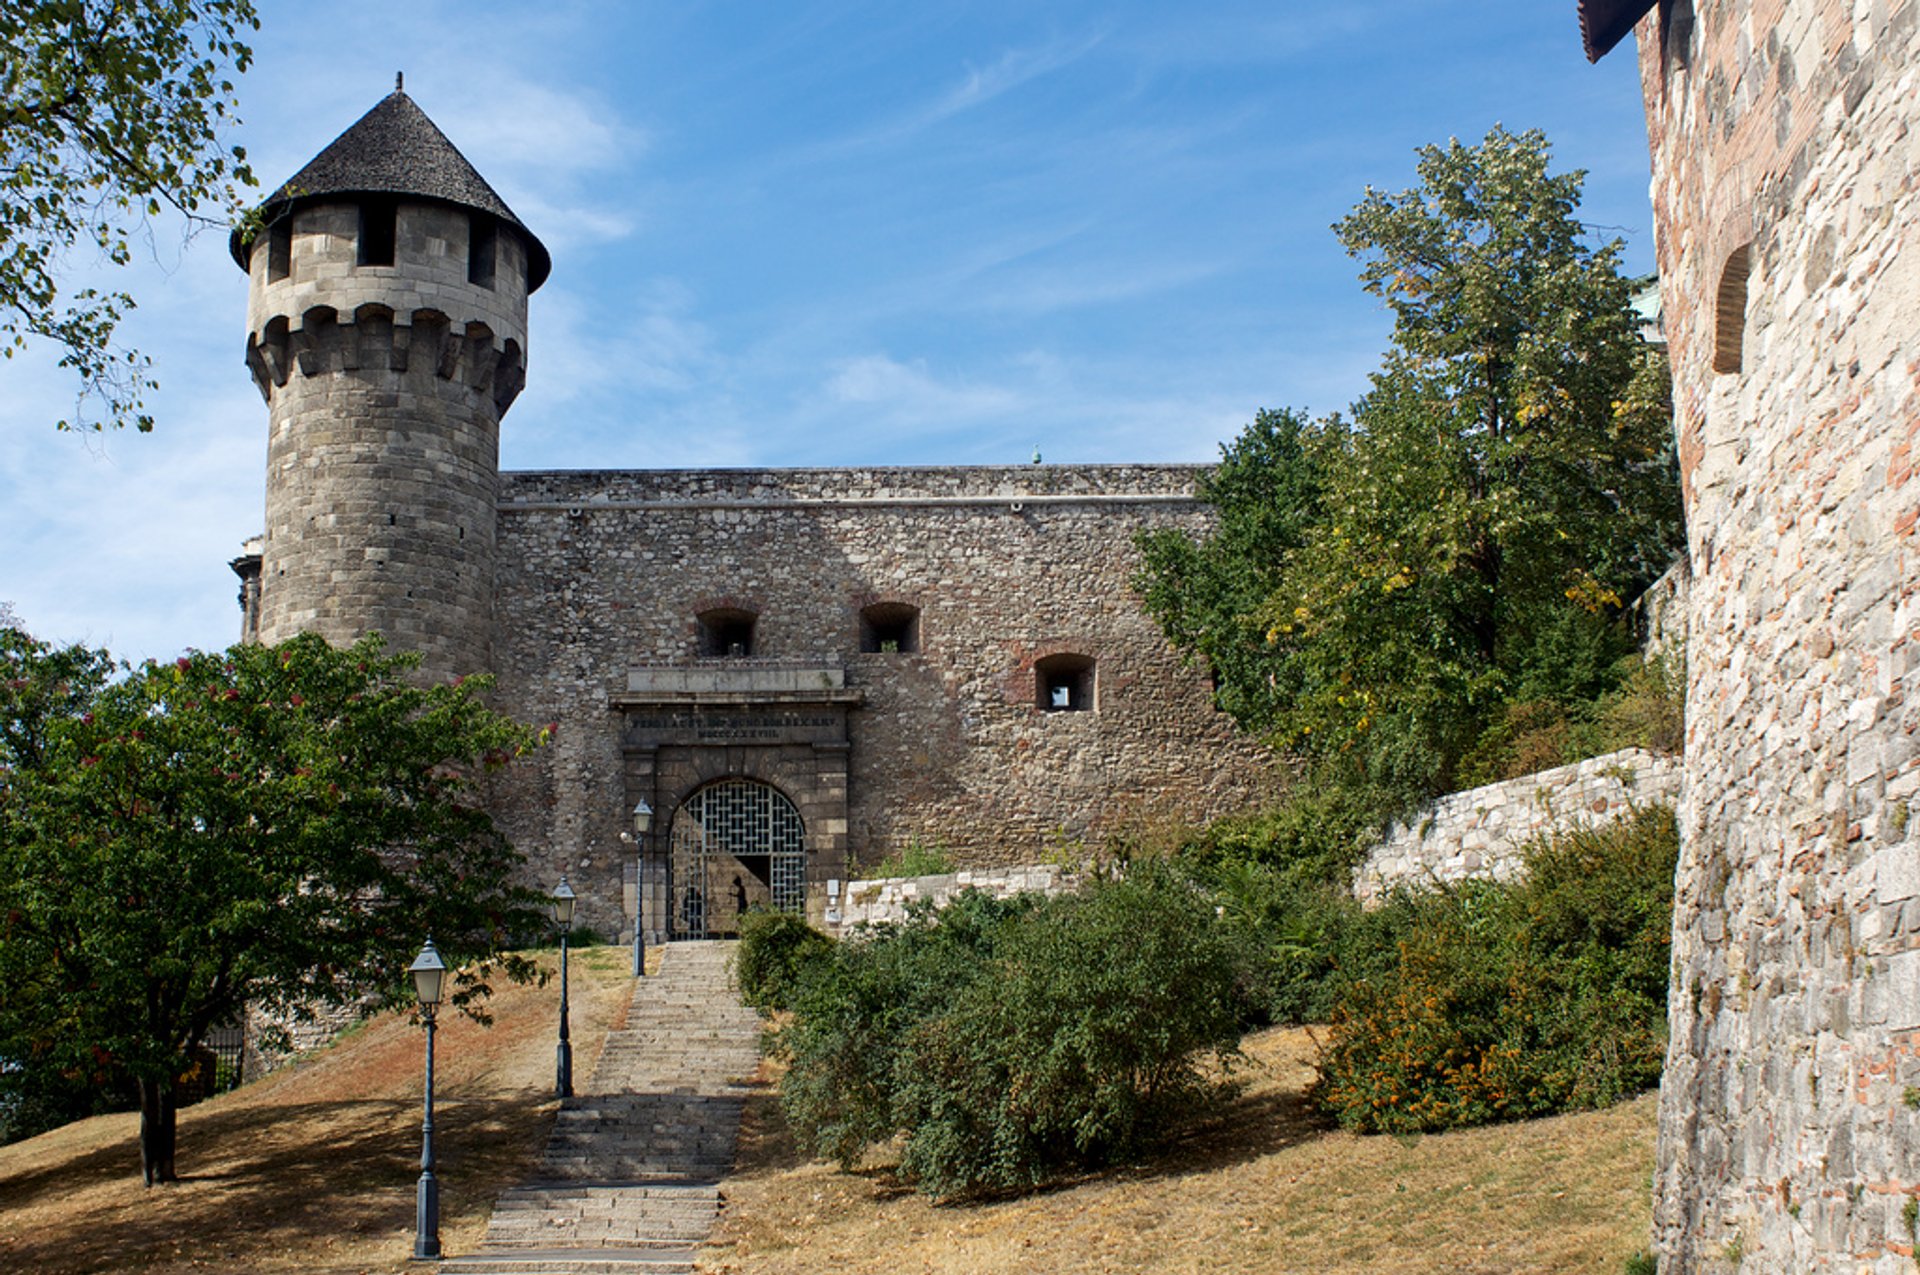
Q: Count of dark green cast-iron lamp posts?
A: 3